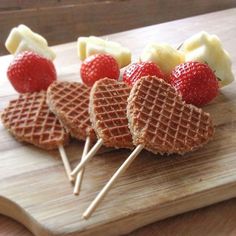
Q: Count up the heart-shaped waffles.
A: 4